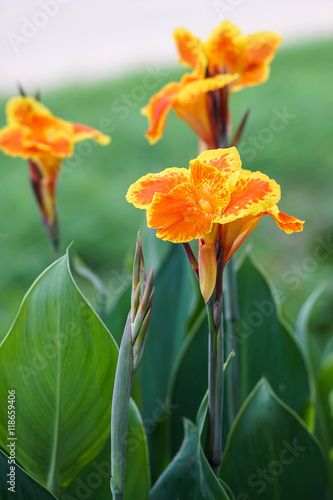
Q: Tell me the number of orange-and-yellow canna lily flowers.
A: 3